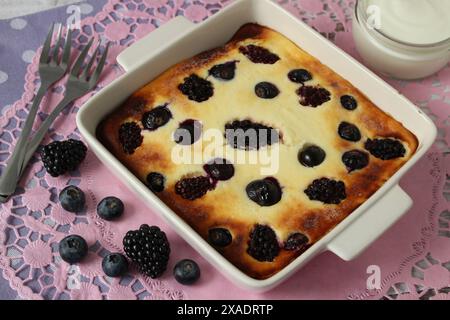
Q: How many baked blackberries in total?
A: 9